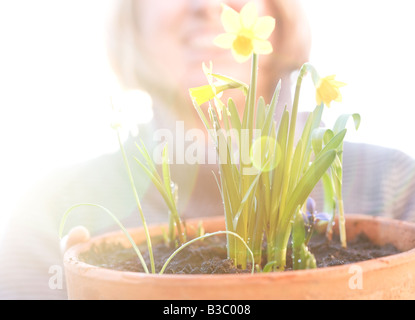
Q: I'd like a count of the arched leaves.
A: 2